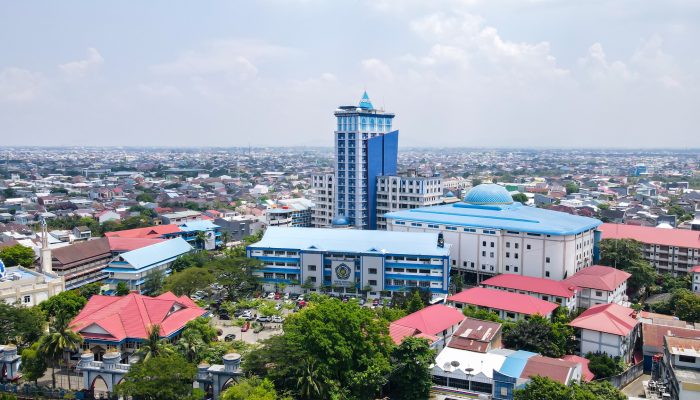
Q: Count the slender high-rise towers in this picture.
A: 1